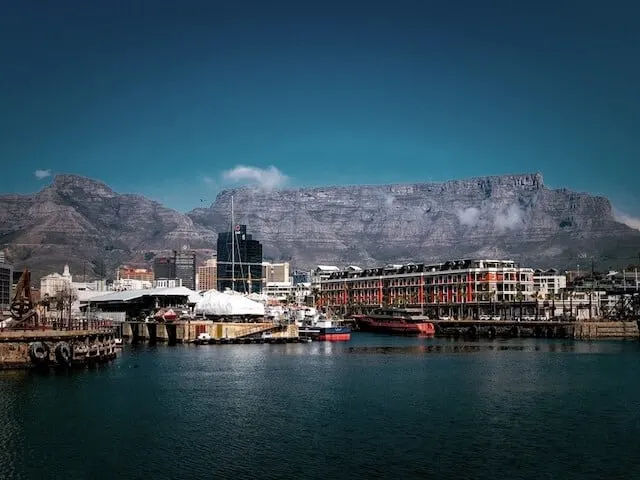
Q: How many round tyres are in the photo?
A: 2